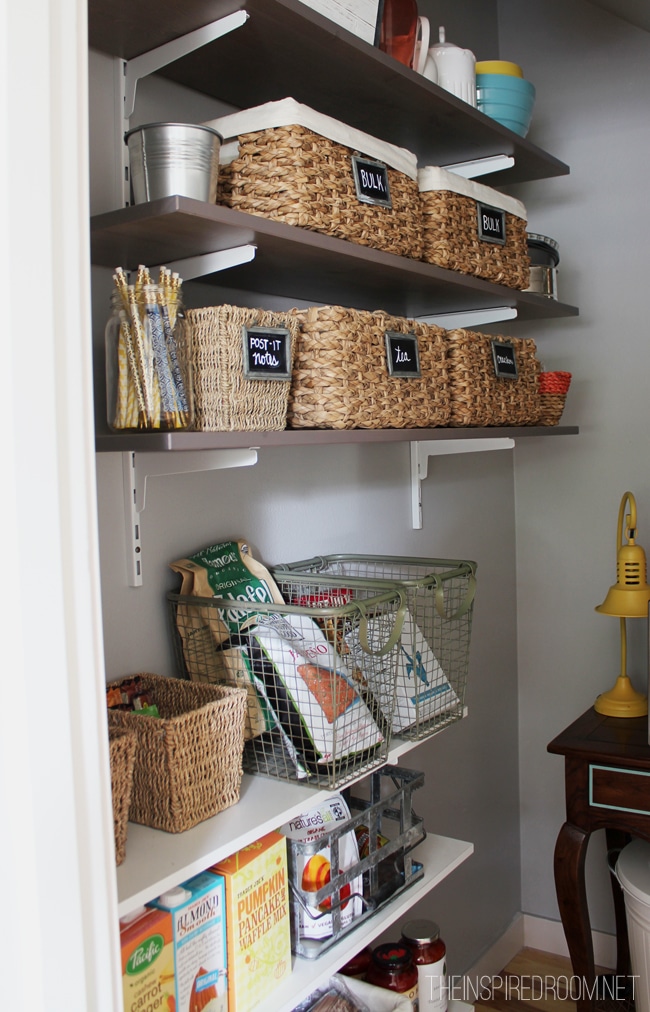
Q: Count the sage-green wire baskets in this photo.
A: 2